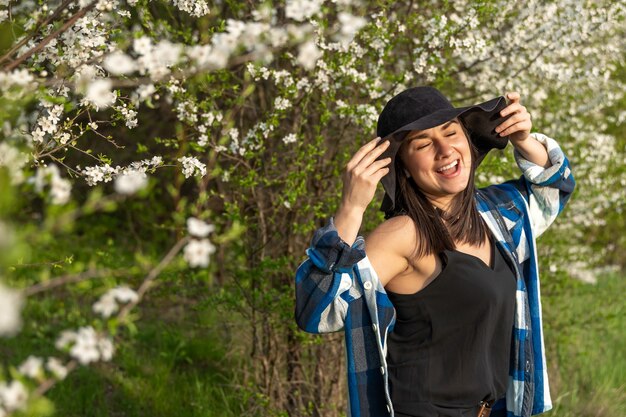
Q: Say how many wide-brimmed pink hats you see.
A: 0